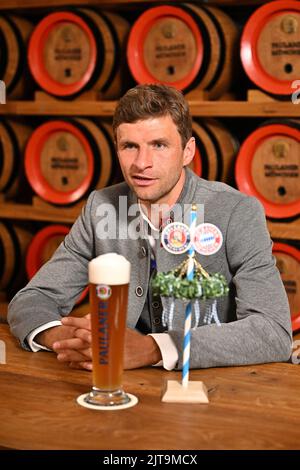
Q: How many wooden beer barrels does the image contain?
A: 11